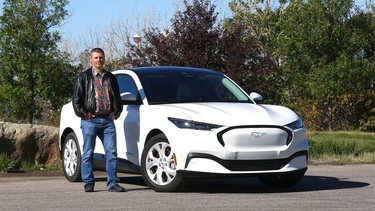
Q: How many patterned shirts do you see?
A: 1